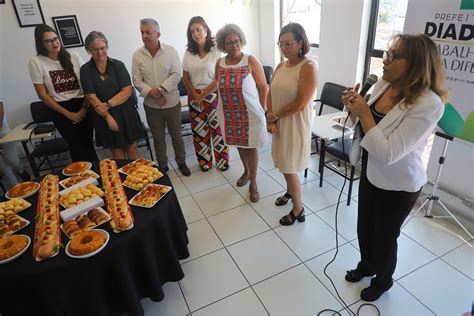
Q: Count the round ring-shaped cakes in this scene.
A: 4